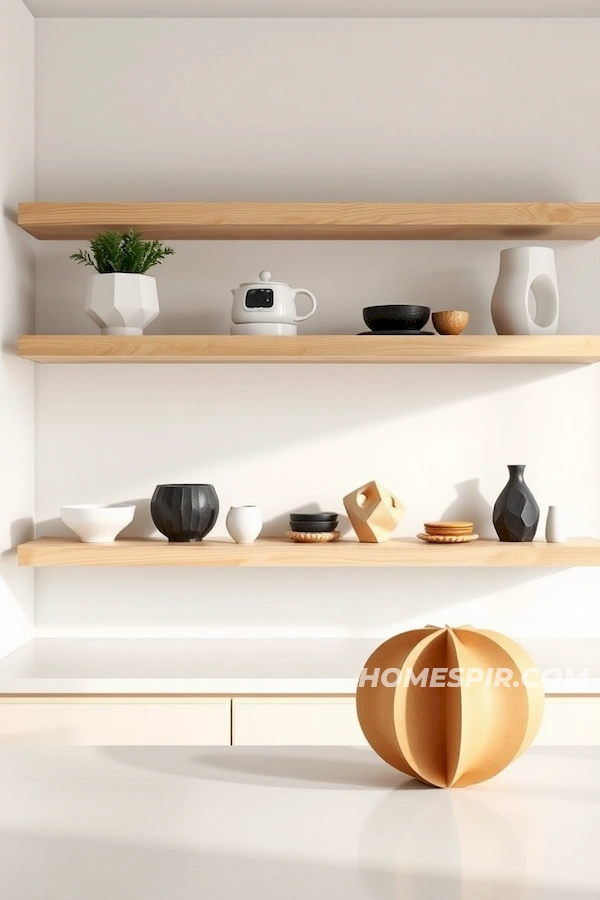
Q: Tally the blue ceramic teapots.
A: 0